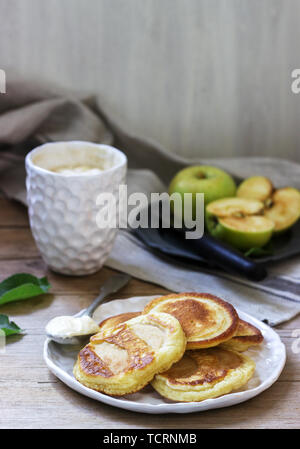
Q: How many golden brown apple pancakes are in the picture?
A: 5